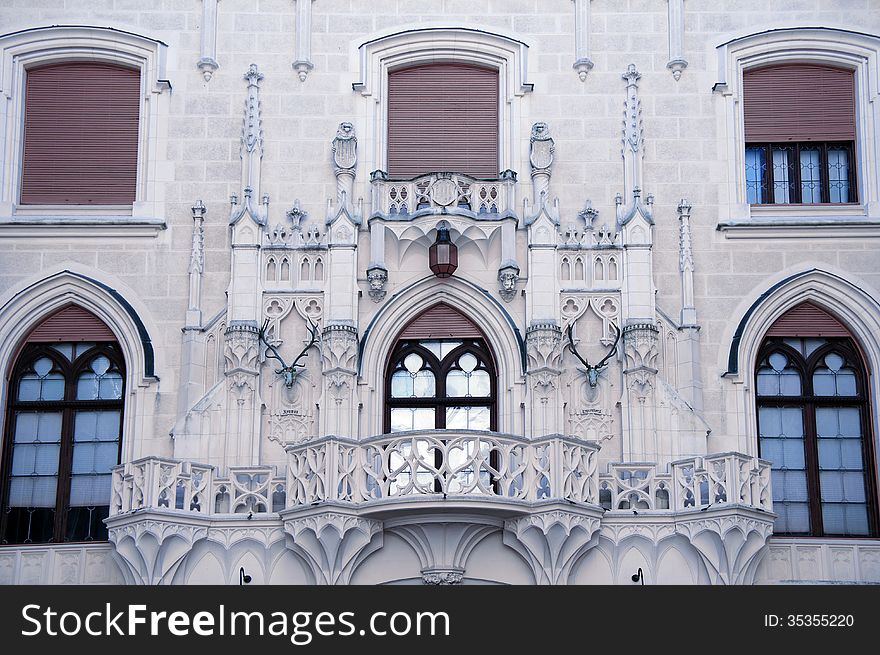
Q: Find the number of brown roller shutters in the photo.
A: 6